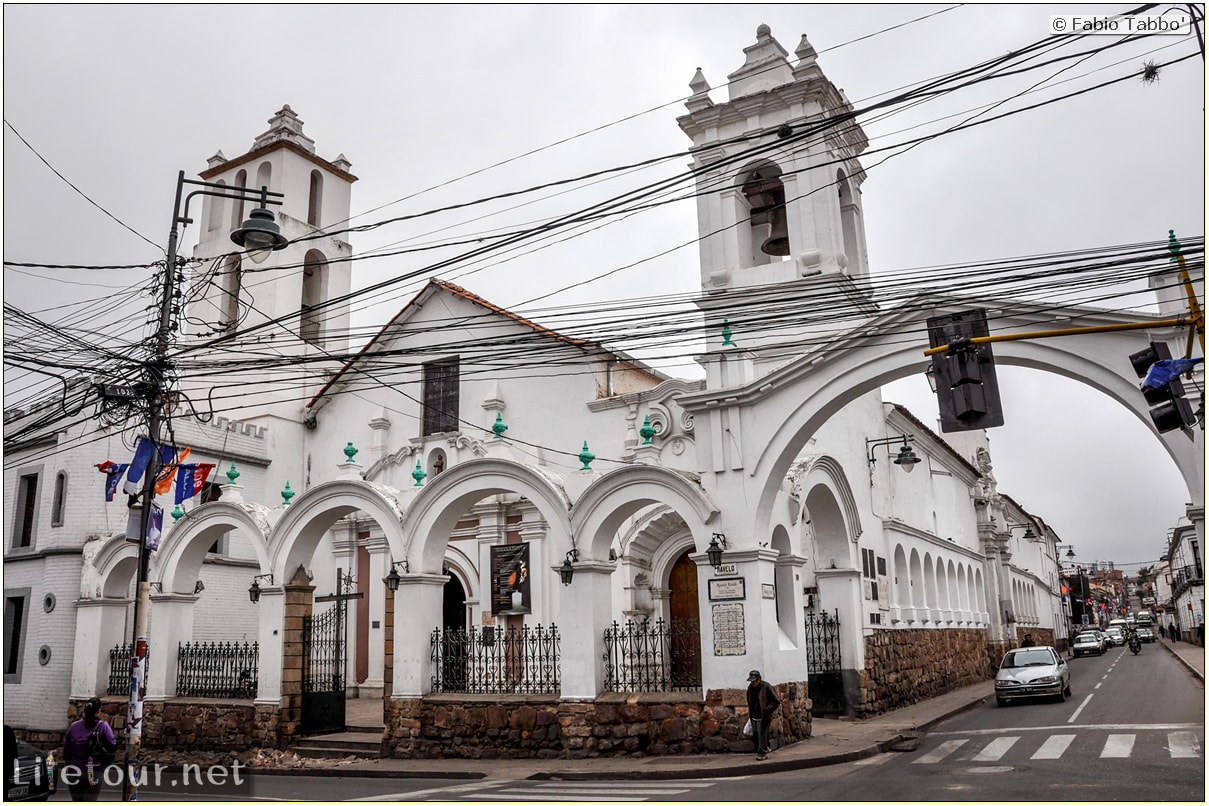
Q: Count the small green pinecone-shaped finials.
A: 10